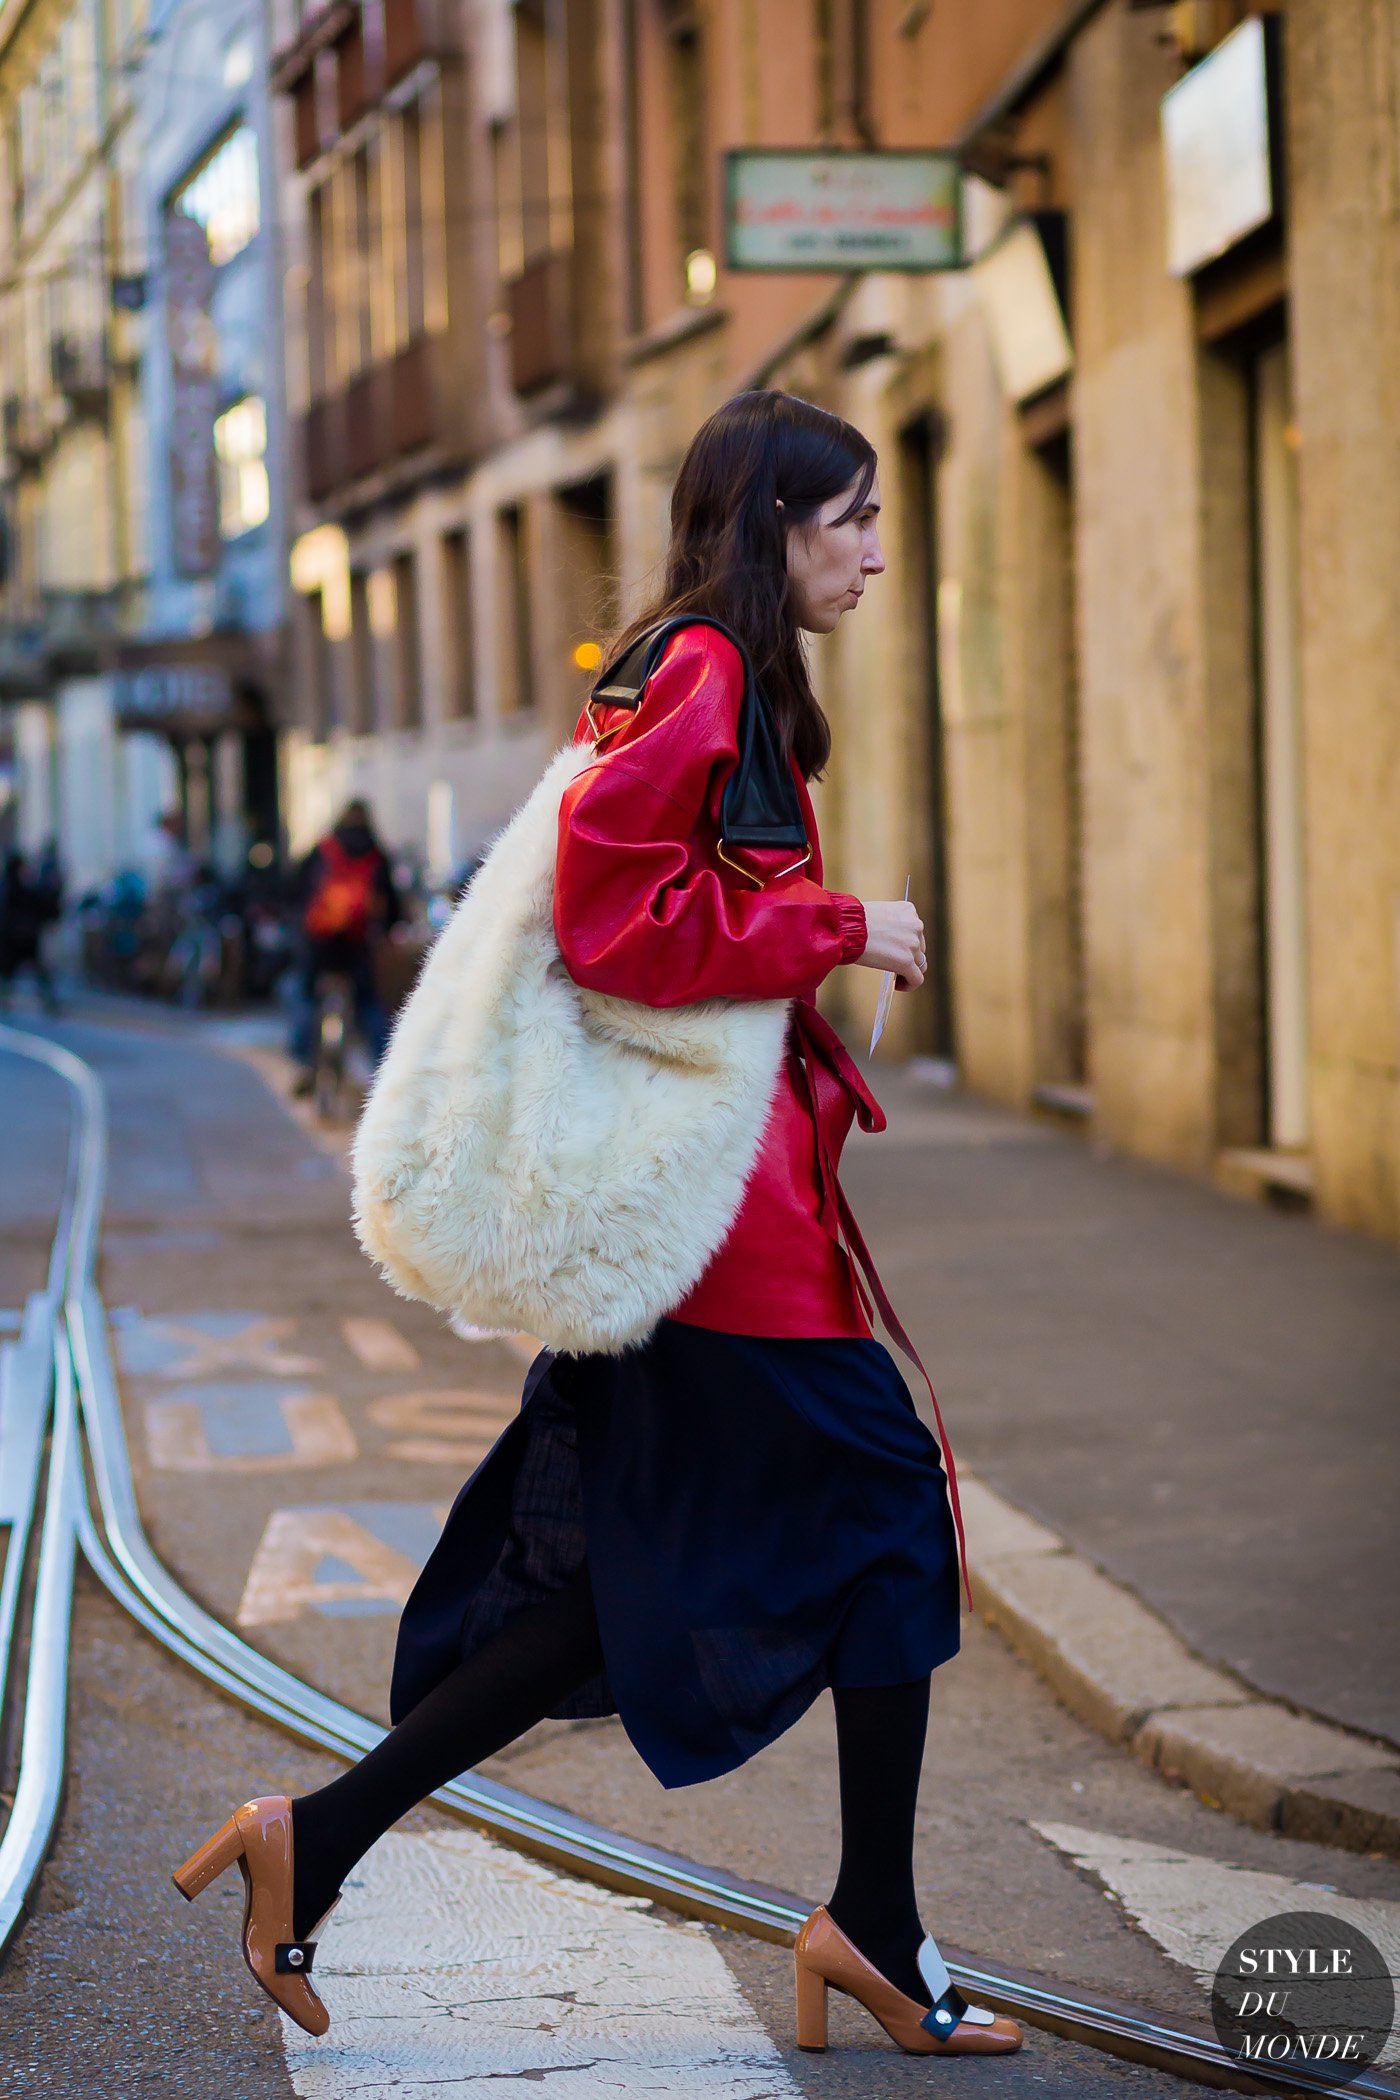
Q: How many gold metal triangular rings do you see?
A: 2